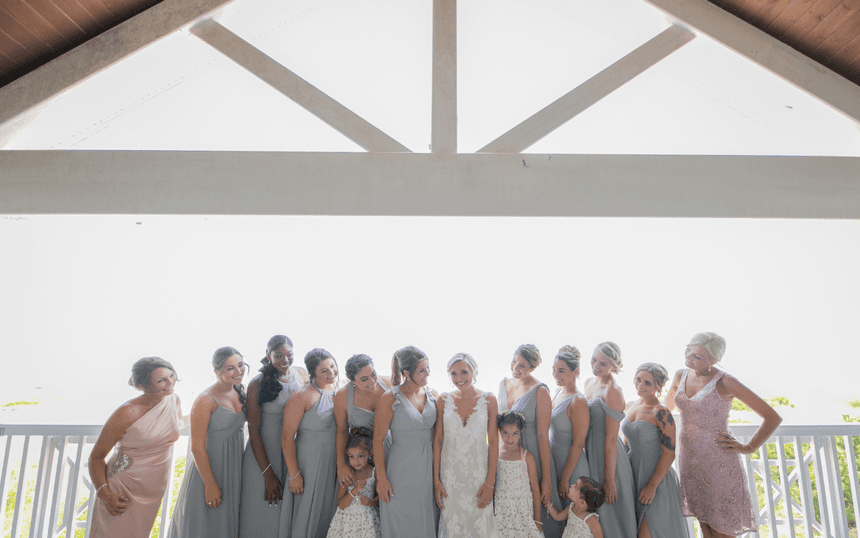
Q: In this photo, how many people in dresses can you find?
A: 15